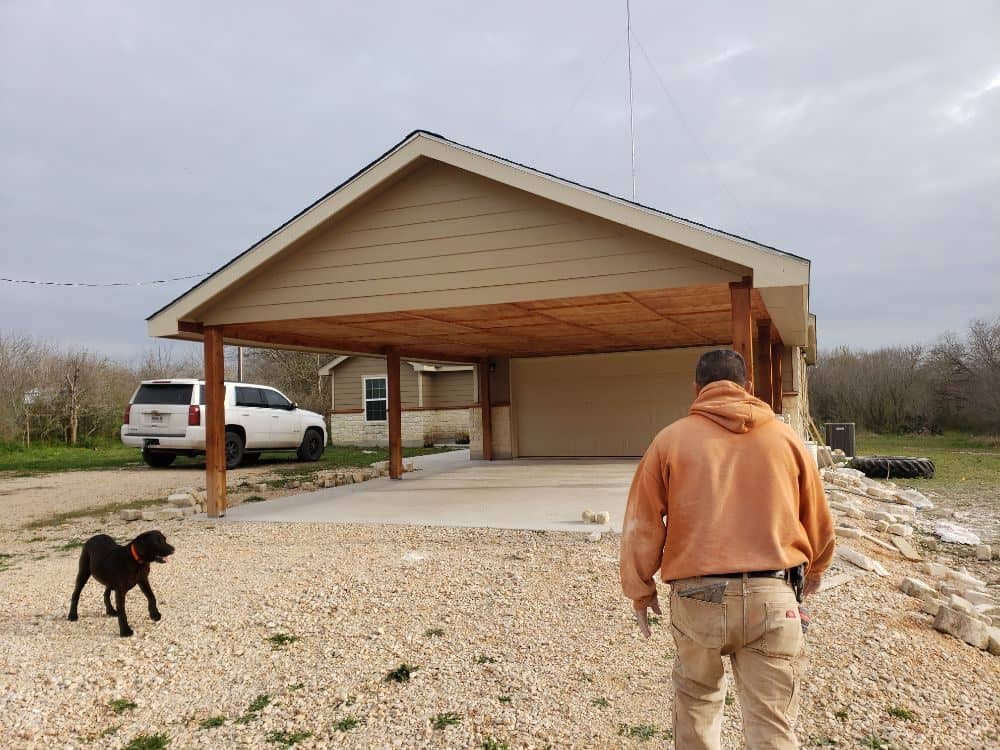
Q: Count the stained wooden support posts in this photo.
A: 6